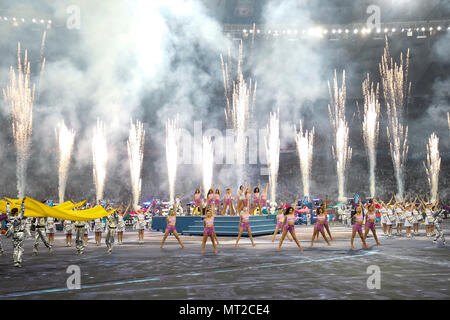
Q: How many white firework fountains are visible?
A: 13